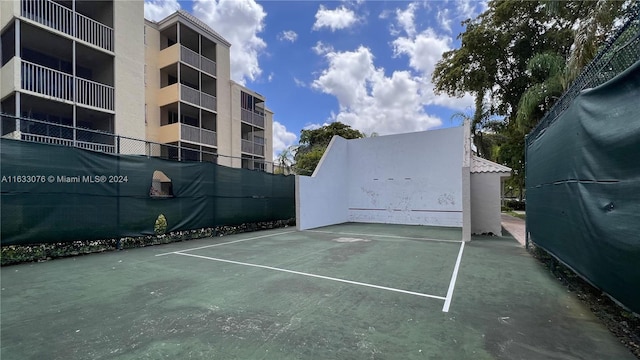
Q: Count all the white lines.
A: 4